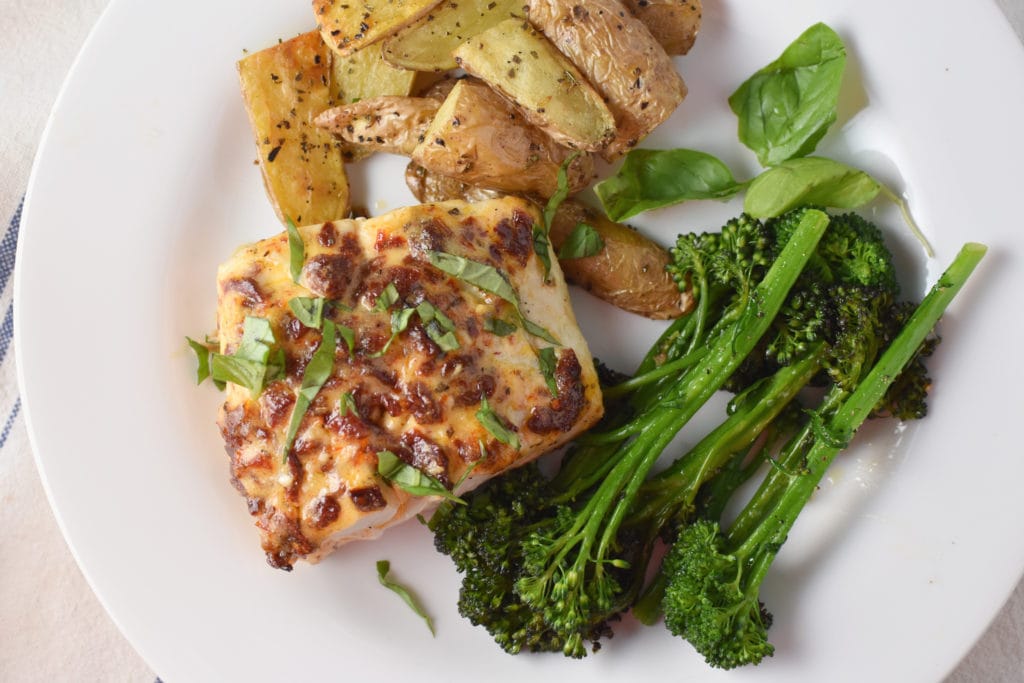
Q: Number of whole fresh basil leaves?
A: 3